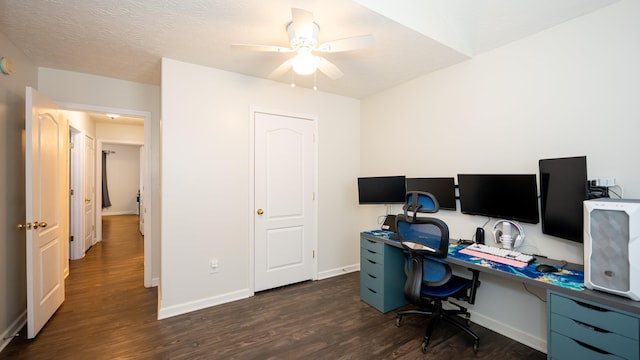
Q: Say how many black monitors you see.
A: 4